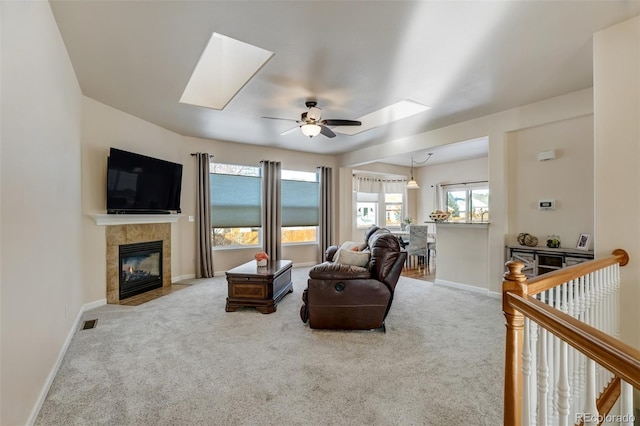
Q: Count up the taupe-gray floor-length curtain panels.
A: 3